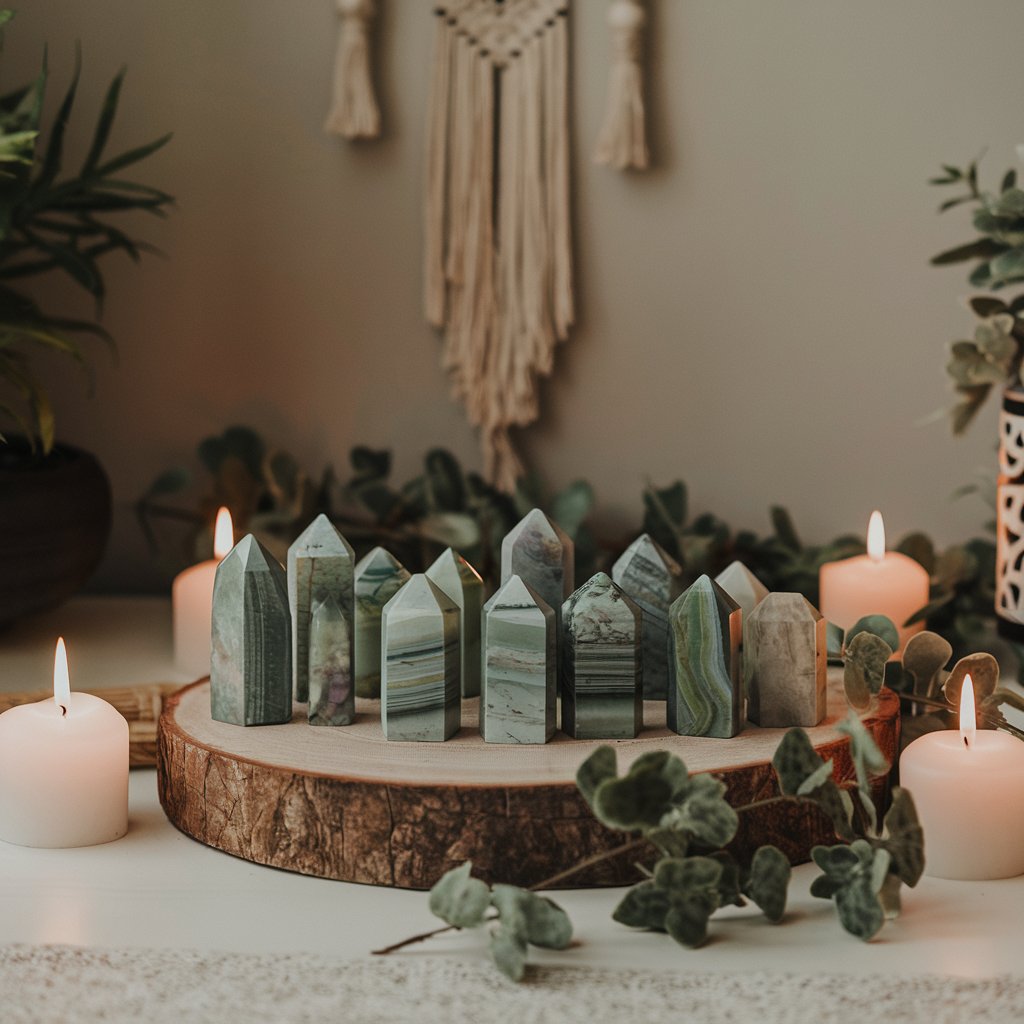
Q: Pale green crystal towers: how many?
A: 13